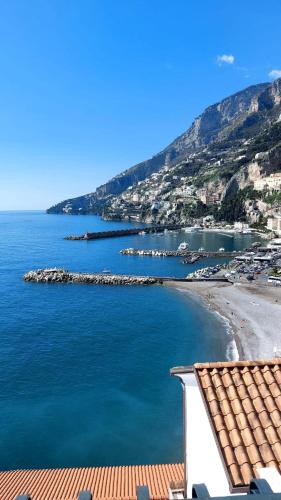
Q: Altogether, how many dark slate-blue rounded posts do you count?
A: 5